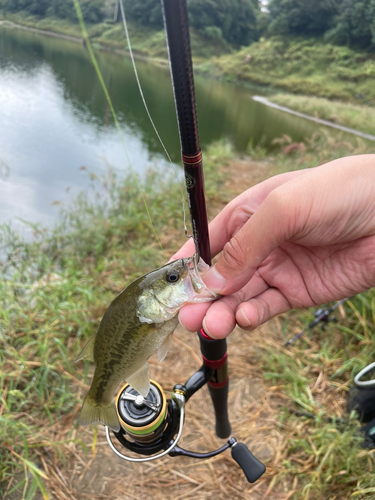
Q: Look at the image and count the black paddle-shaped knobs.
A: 1